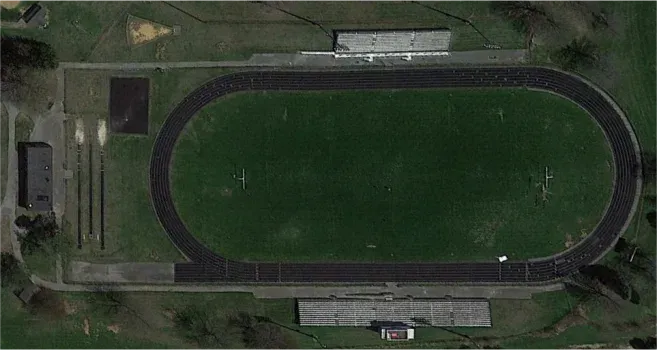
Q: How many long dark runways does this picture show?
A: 3